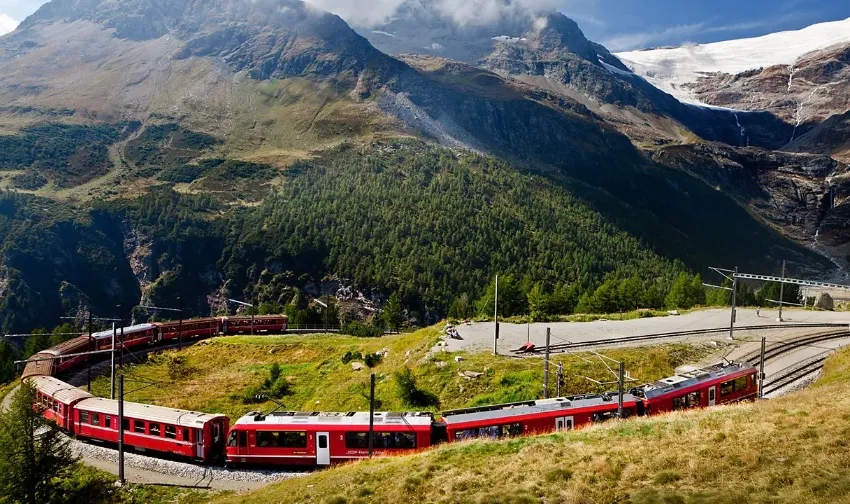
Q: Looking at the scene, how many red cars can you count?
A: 10